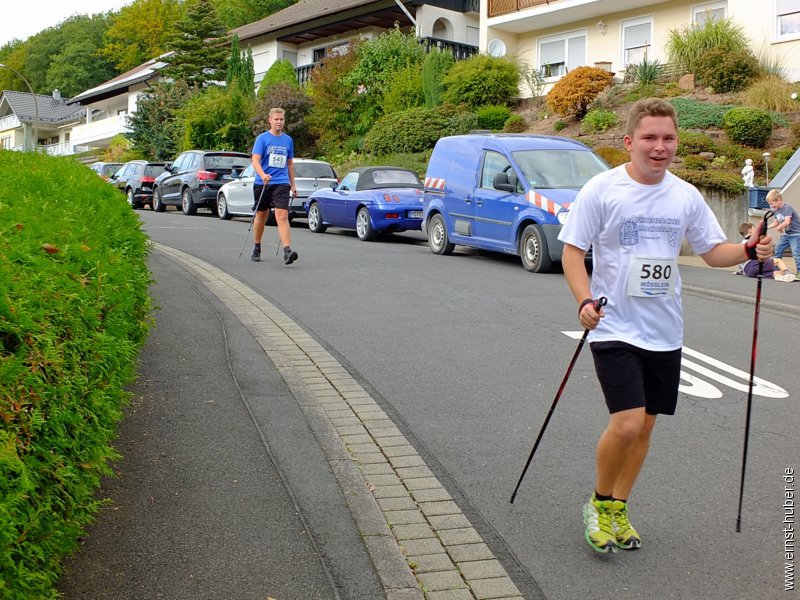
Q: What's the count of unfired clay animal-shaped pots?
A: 0